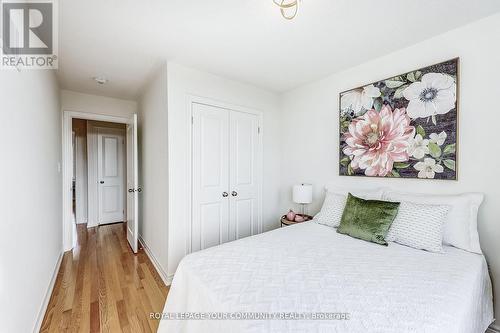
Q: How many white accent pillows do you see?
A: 2